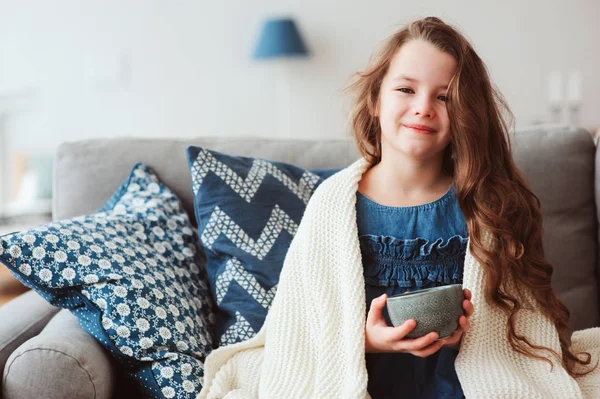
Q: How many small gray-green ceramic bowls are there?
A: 1